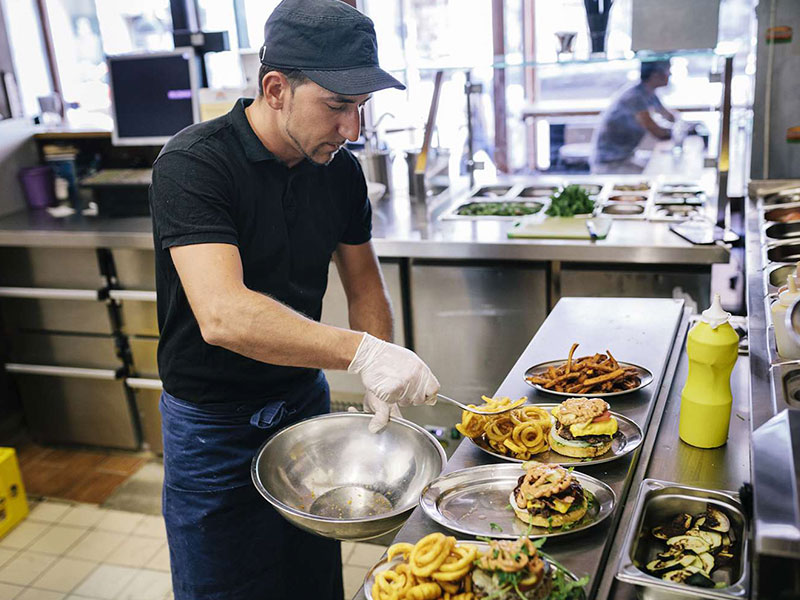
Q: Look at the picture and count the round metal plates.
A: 4